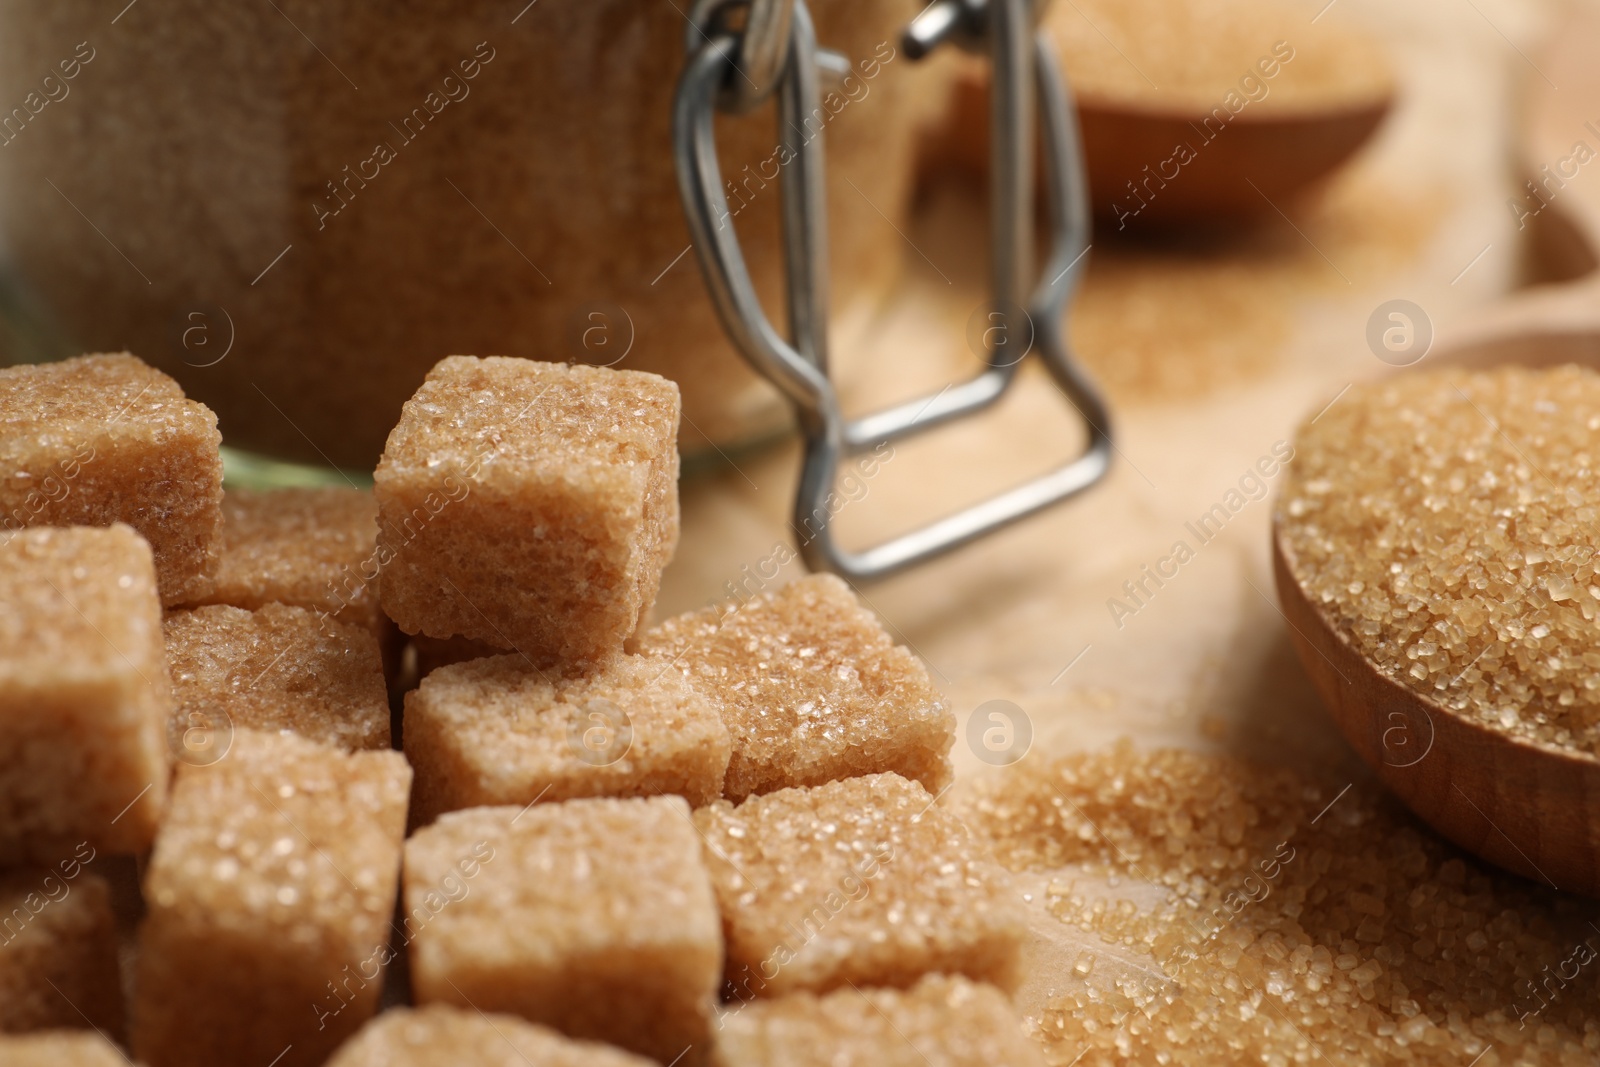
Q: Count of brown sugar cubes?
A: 14